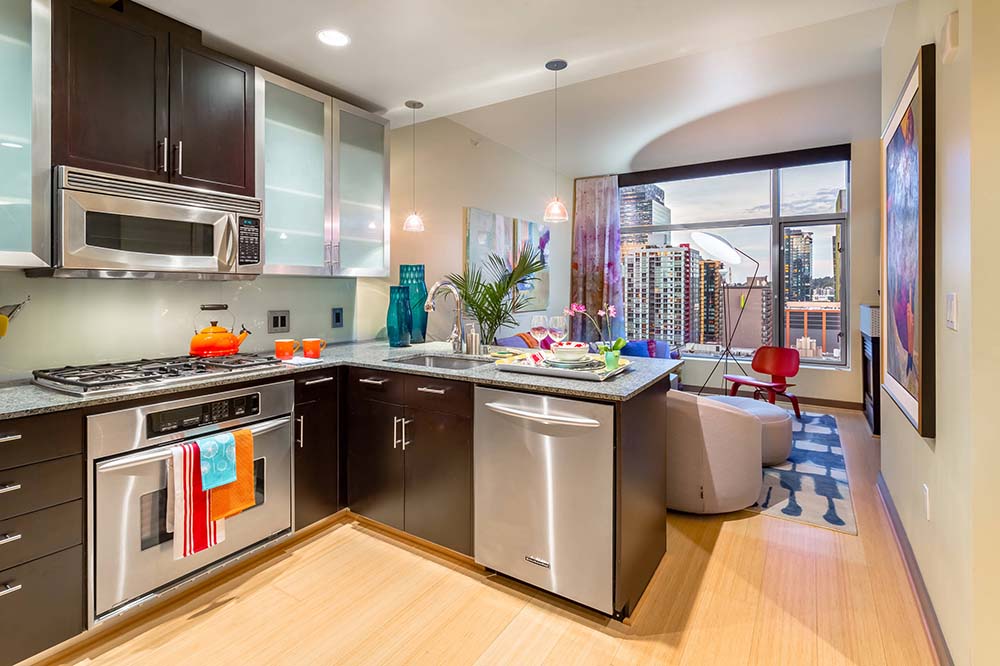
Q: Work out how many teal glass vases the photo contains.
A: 2